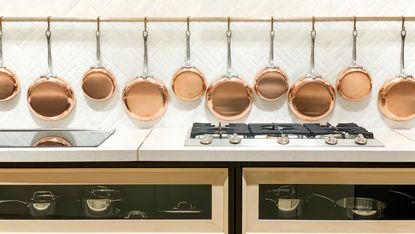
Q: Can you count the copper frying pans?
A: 10